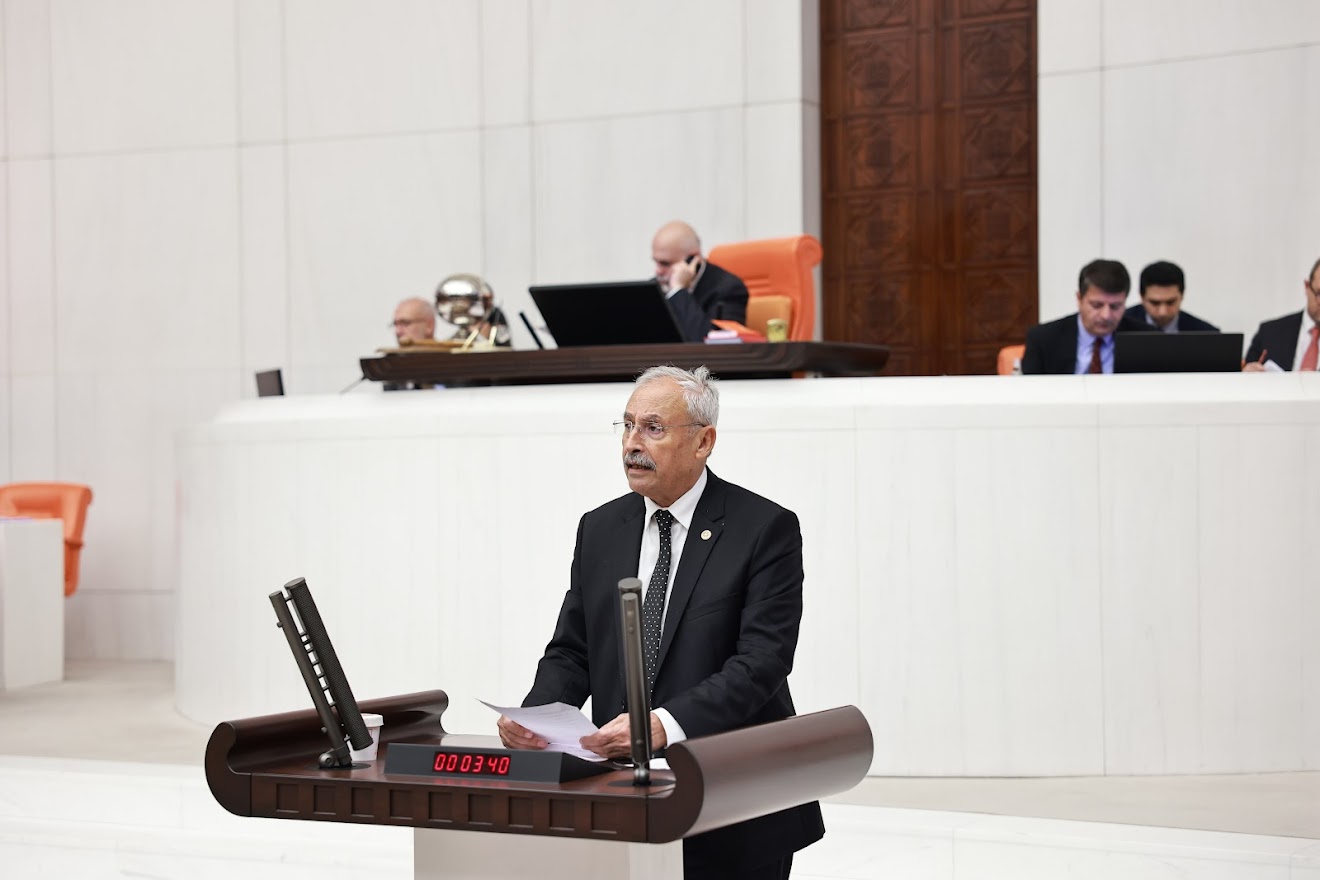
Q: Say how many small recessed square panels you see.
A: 9